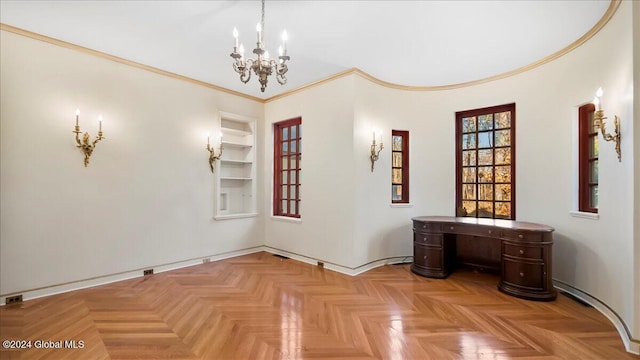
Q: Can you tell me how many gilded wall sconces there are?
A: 4